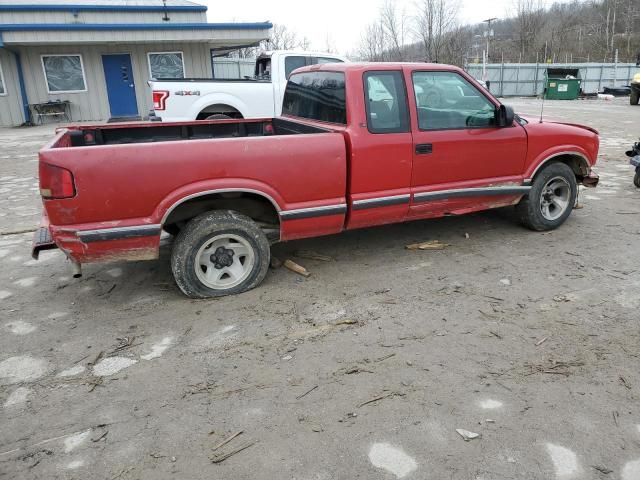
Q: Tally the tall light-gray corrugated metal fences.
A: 1